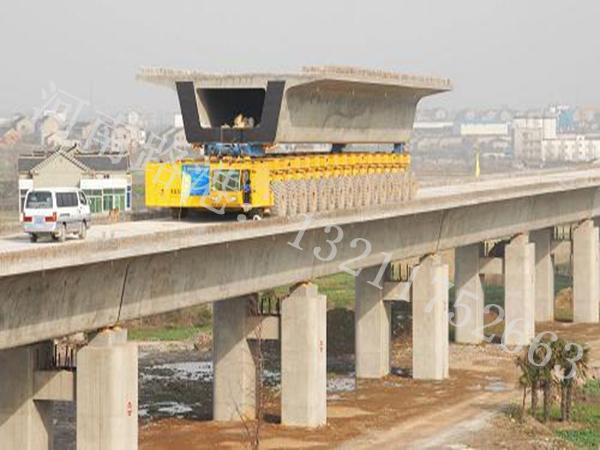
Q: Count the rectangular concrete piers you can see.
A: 10